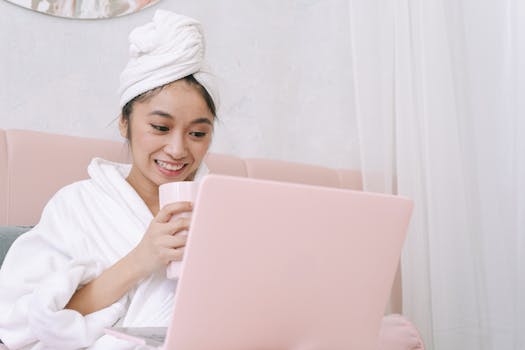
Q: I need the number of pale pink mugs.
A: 1